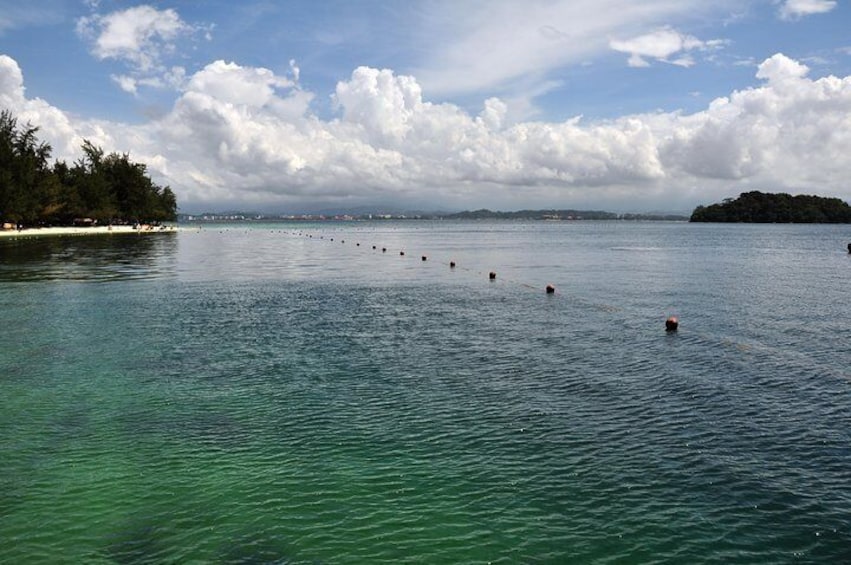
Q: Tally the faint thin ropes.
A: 1